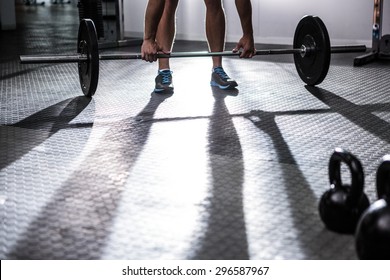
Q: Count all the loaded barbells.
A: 1